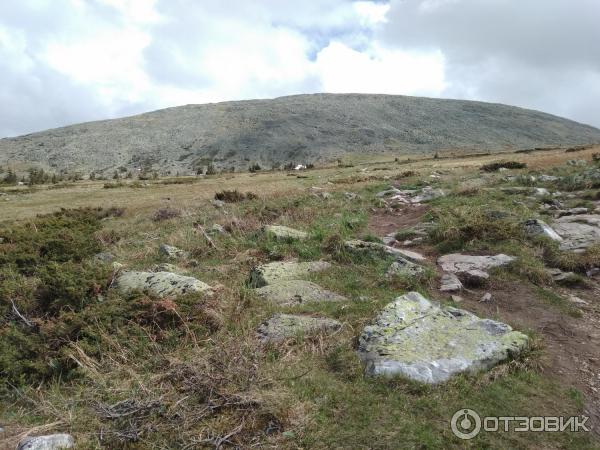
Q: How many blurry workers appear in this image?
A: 0